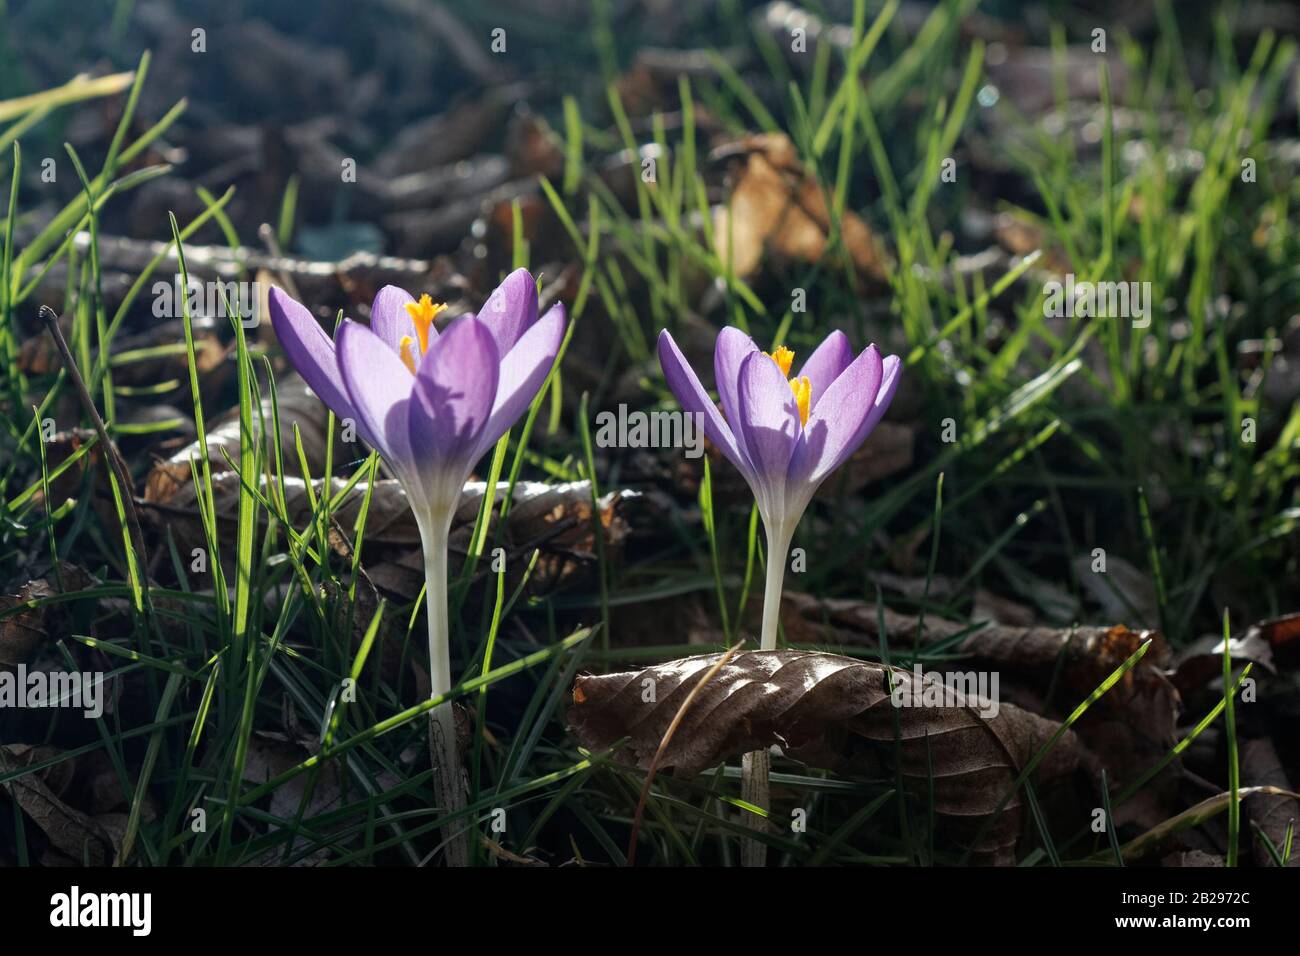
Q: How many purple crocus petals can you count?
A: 12